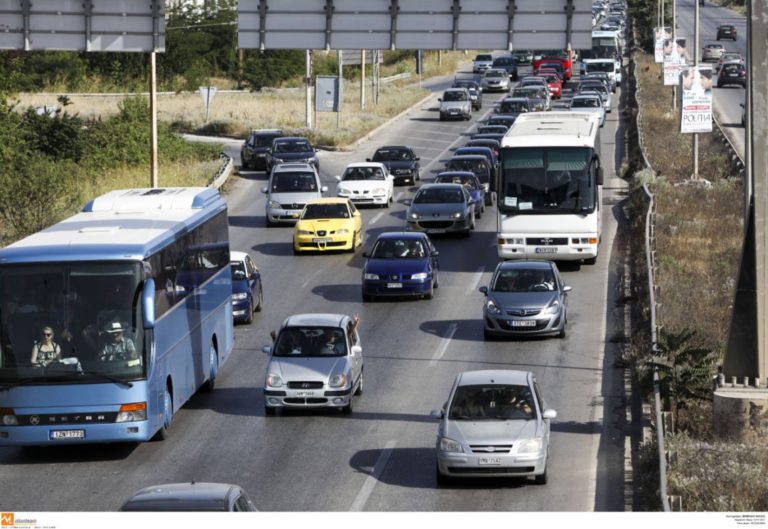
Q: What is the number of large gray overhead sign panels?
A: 2